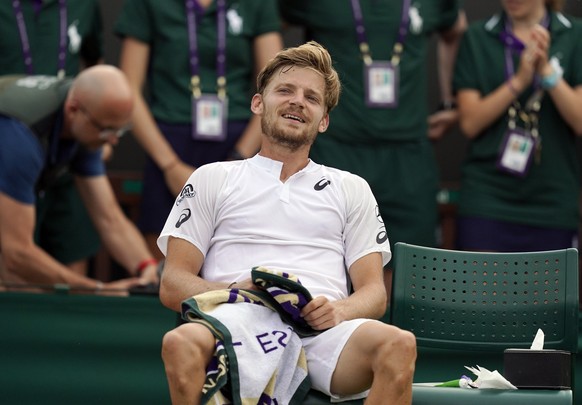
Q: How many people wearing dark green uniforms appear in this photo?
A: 4